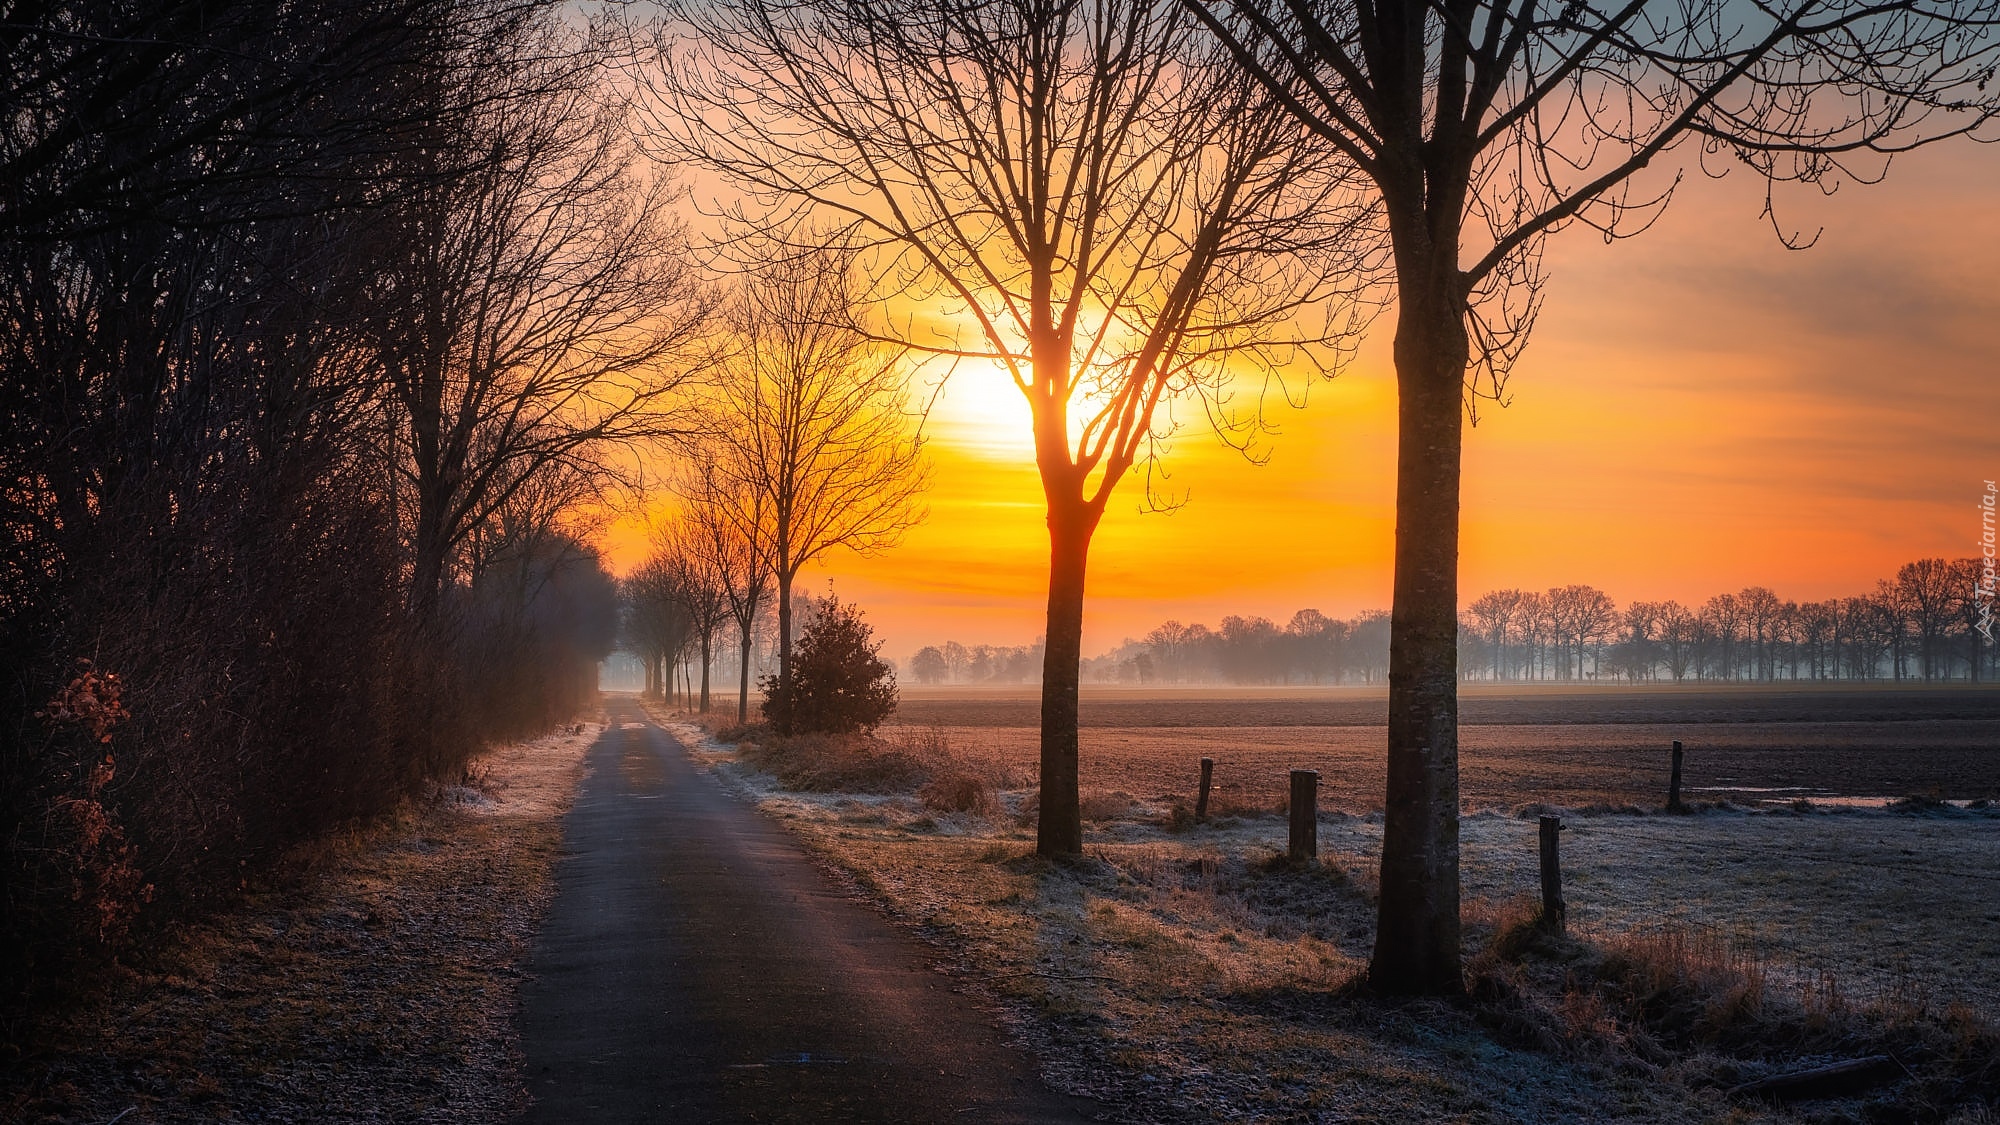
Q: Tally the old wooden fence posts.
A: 4